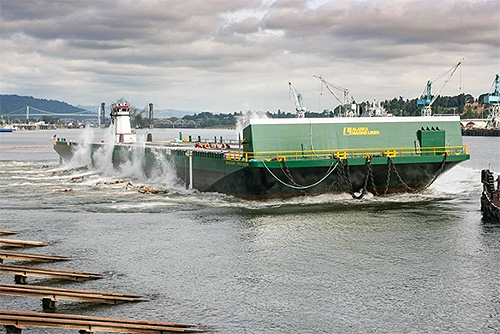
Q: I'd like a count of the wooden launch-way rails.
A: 6